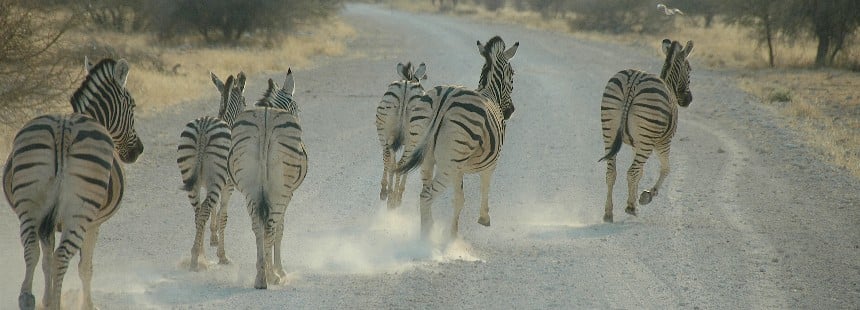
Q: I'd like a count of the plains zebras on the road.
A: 6